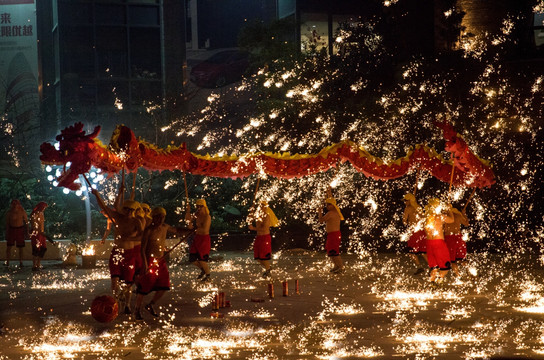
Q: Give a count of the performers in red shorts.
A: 11